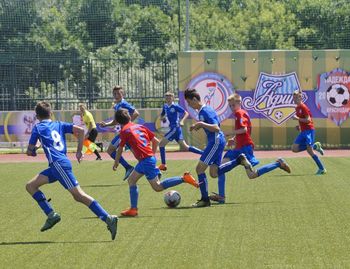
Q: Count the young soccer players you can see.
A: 7